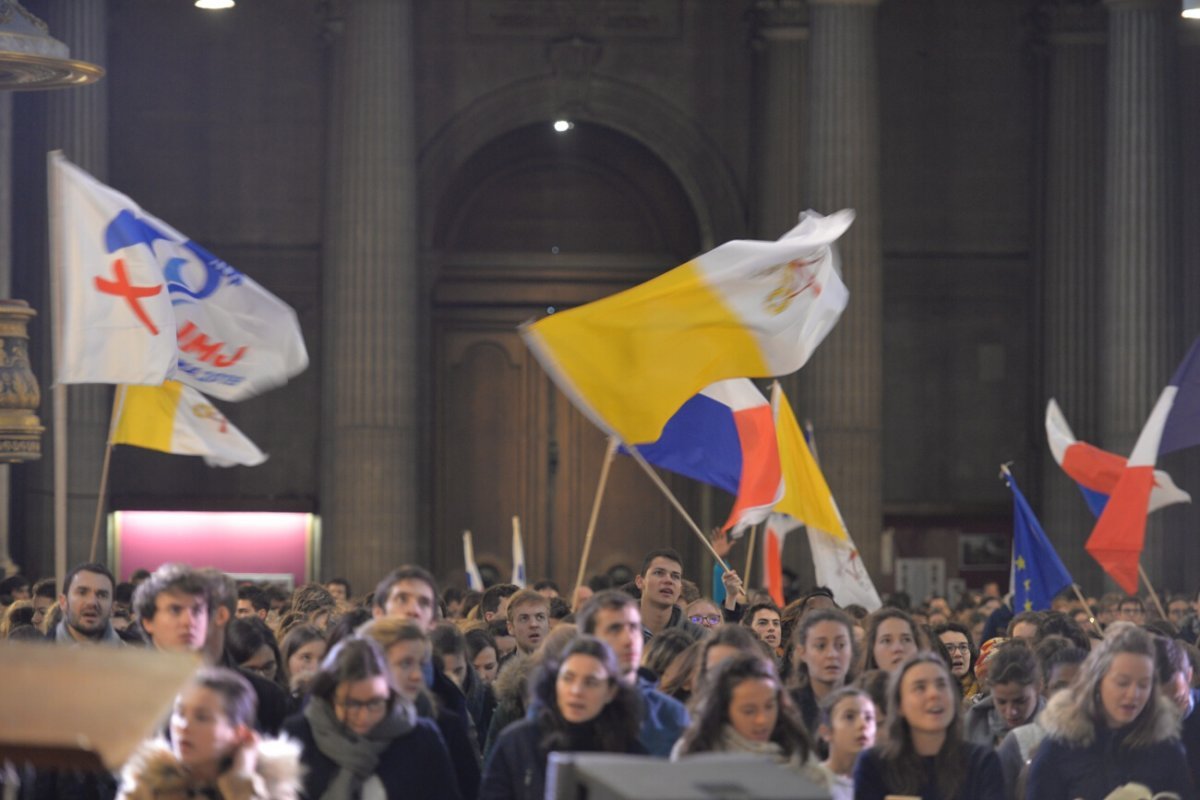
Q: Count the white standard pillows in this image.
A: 0